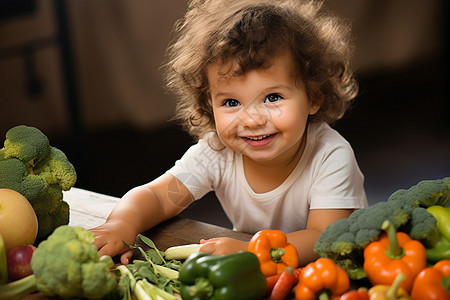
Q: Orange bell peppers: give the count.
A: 4